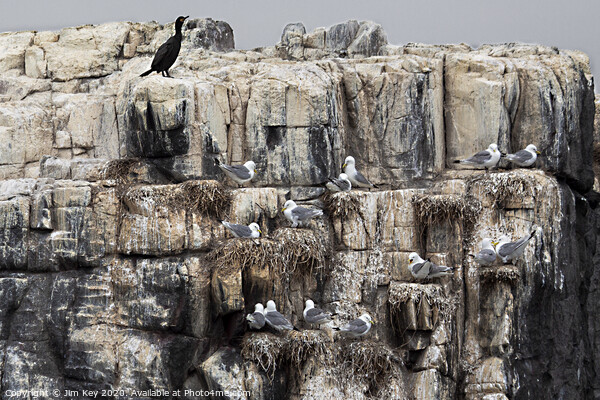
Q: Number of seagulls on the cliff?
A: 14